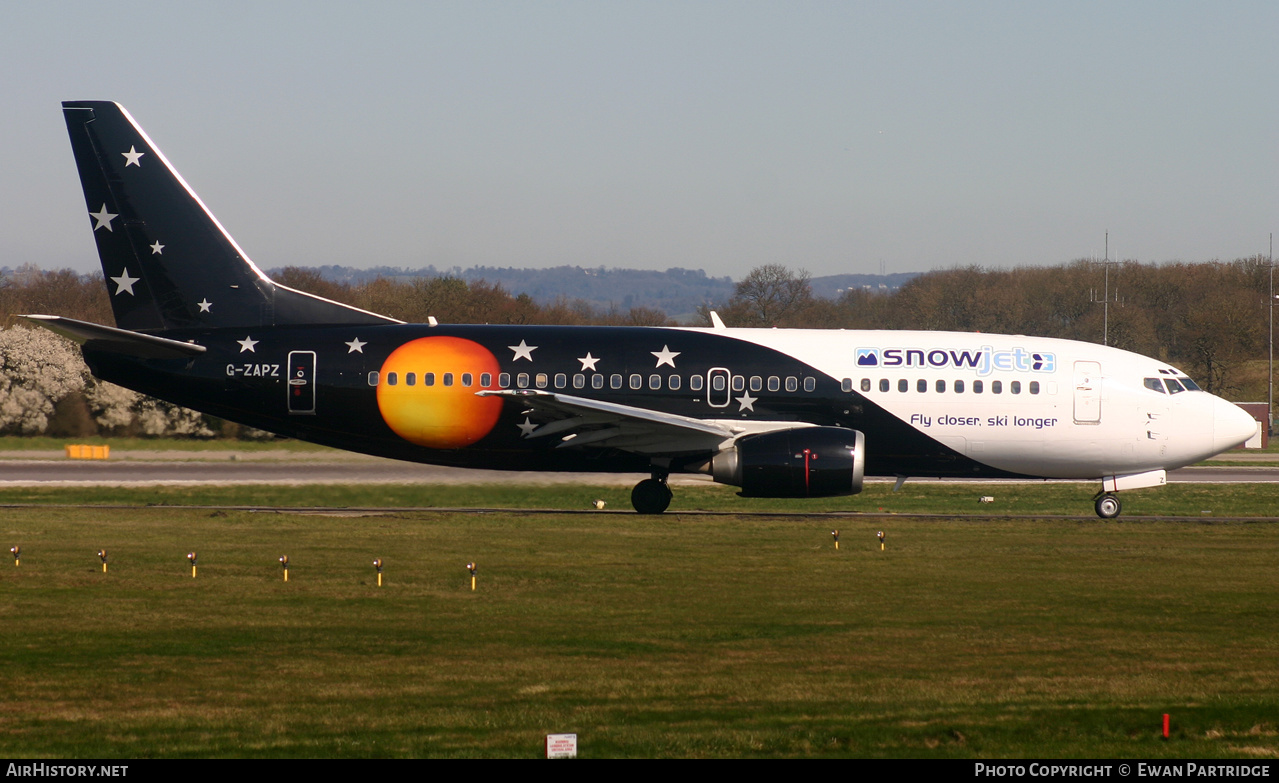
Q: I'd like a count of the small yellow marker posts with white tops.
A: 8